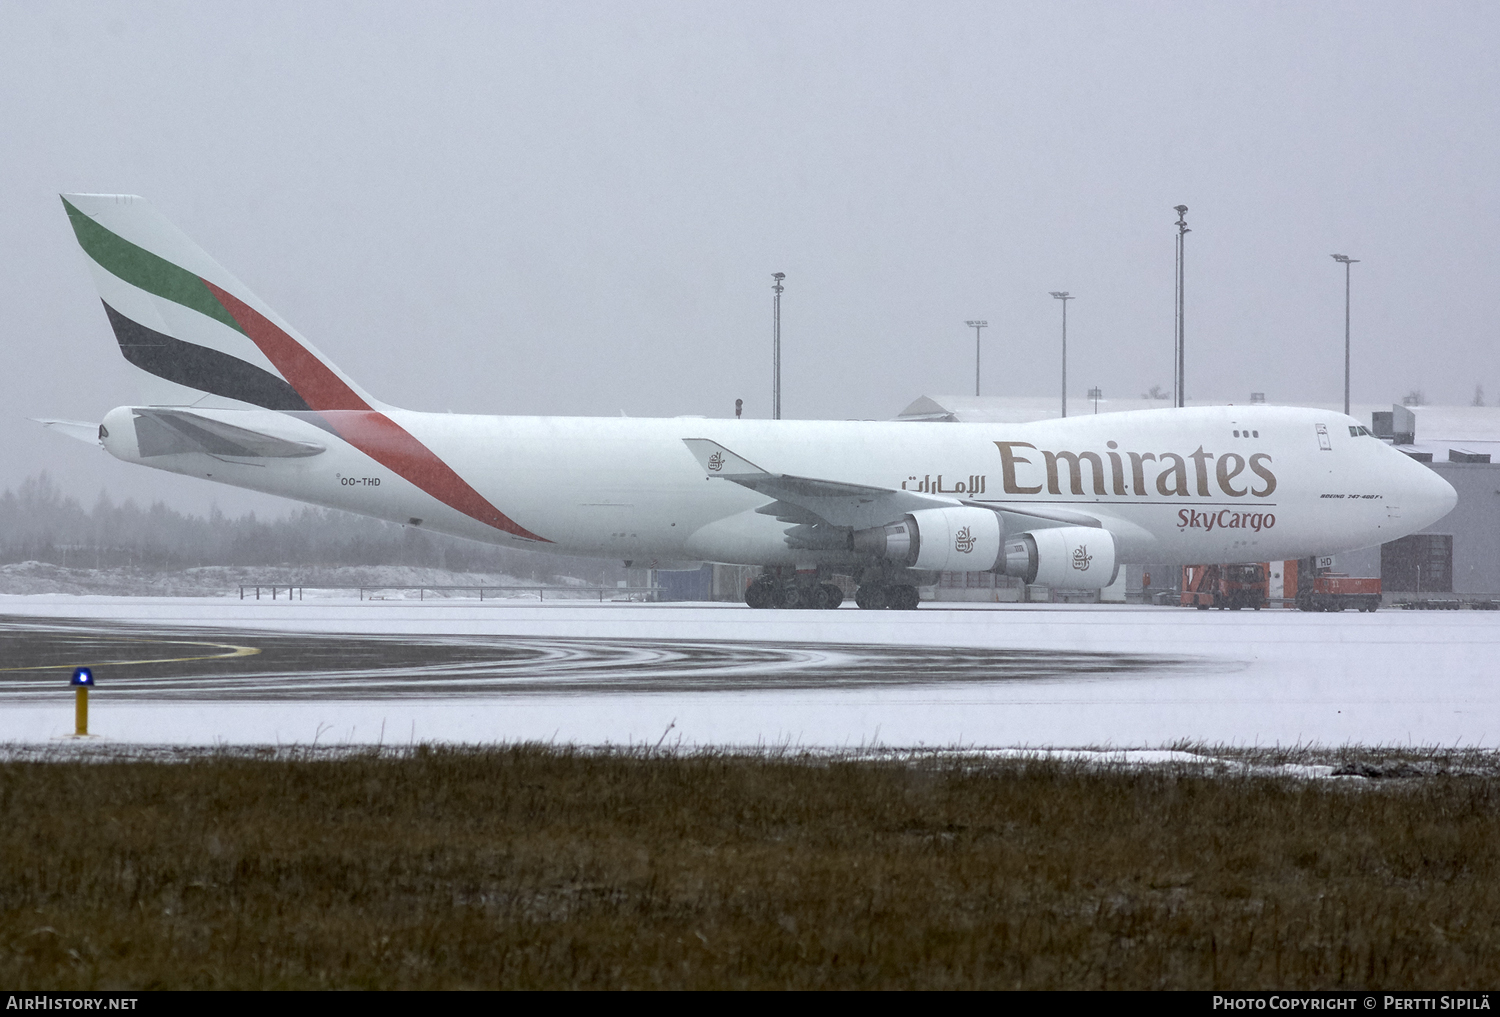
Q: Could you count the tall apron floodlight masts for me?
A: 5